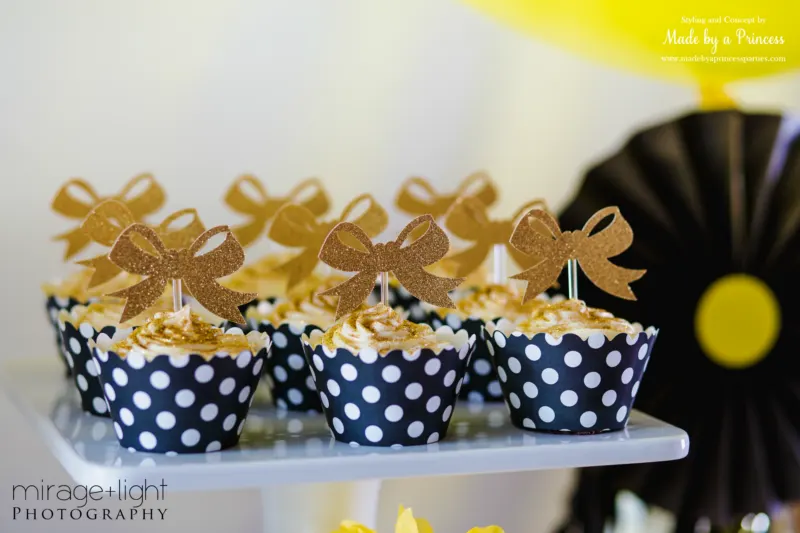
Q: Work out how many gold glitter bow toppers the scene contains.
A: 9